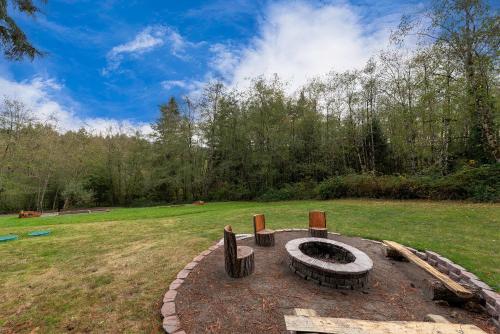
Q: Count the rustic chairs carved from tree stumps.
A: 3